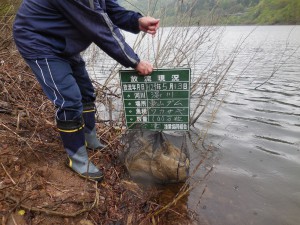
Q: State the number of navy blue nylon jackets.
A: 1